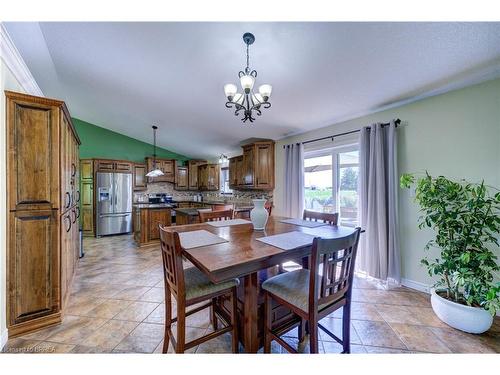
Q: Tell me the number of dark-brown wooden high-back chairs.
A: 4